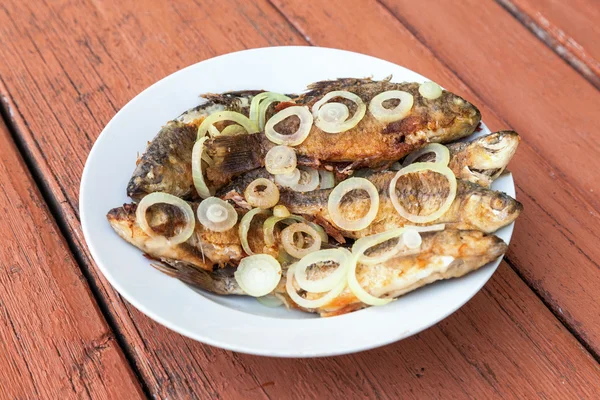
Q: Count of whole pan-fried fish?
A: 6